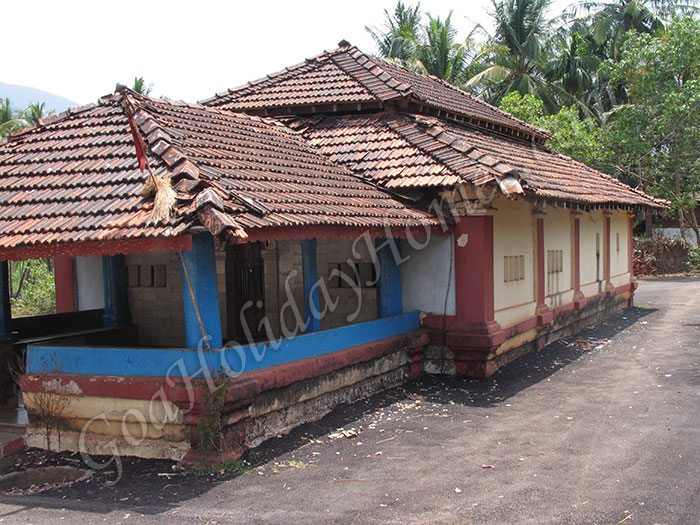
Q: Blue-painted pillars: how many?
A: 5